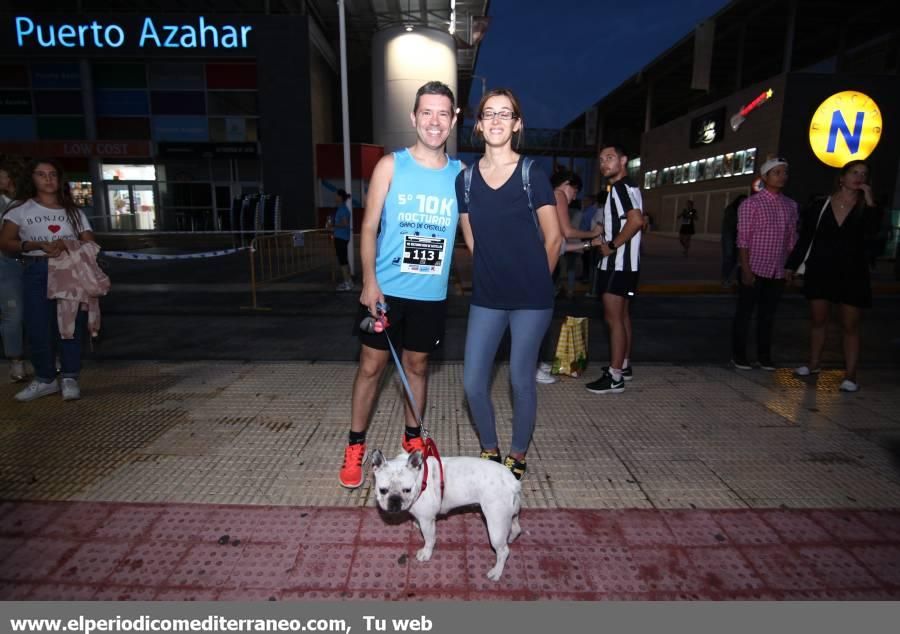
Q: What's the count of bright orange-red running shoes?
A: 2